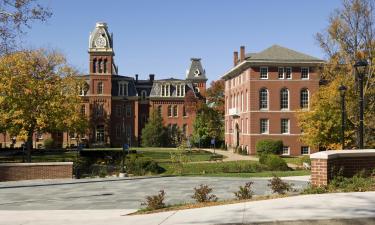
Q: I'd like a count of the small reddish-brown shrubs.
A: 4